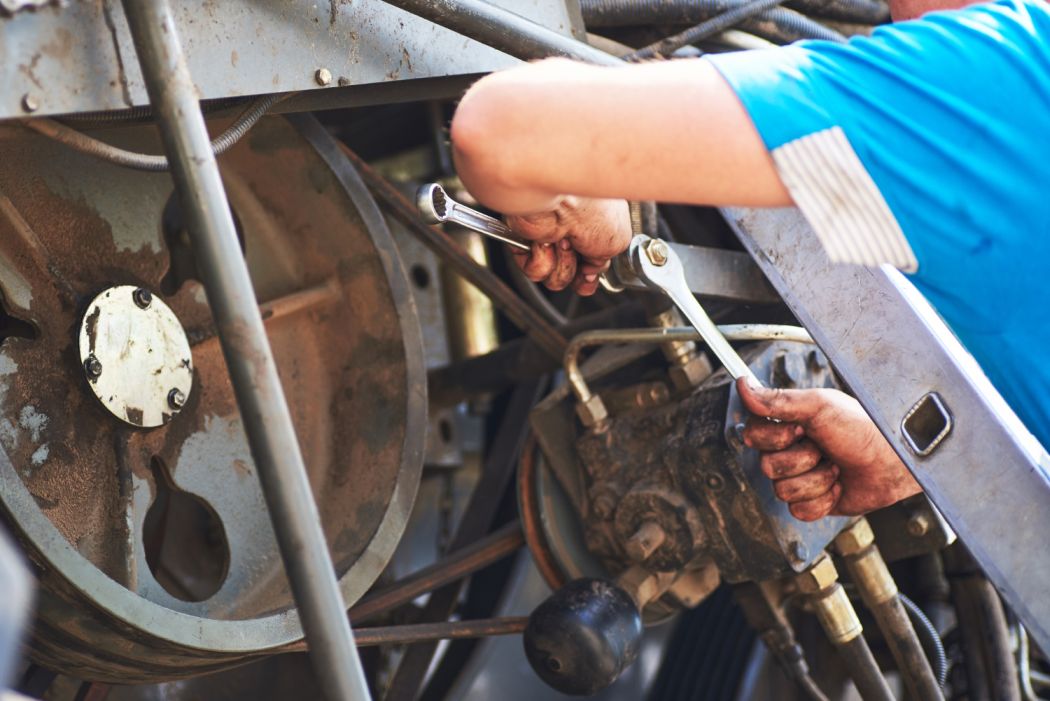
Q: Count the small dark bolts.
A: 3